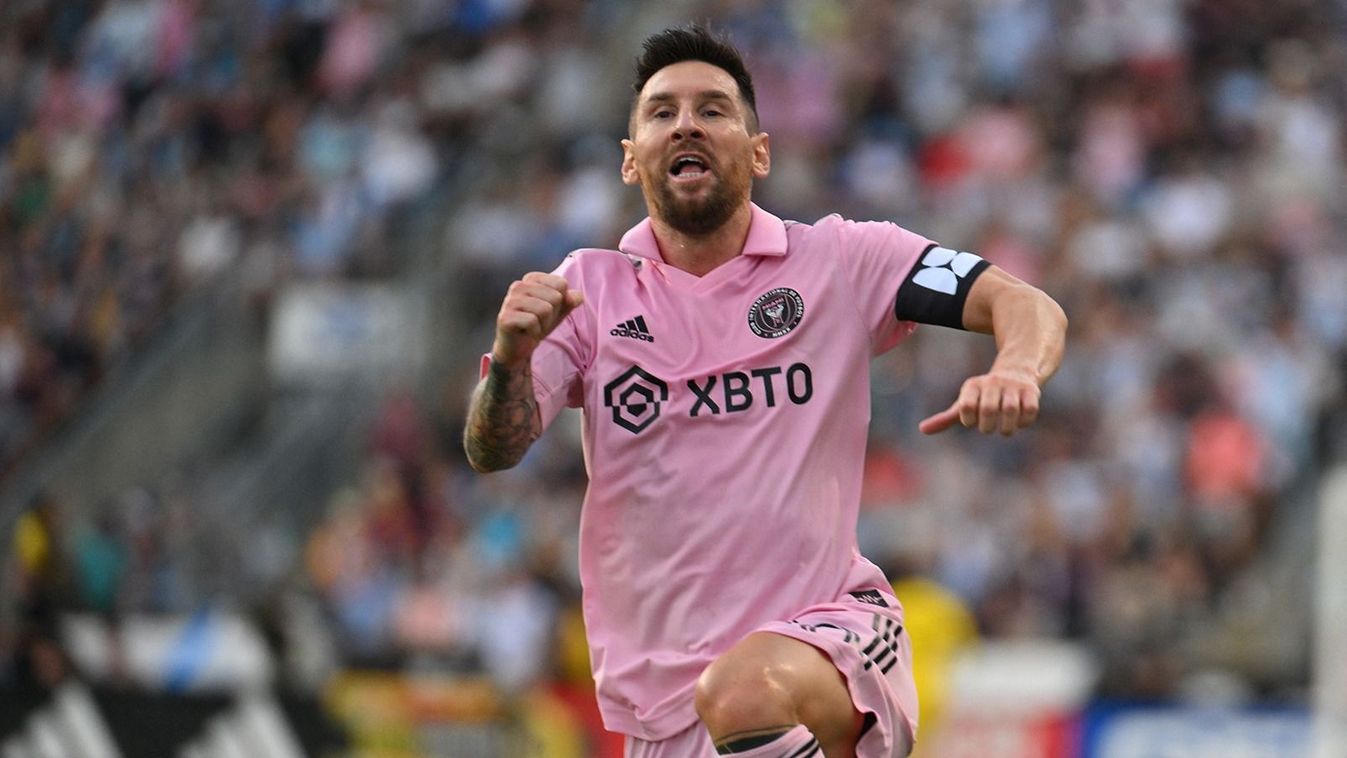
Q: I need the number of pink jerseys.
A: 1